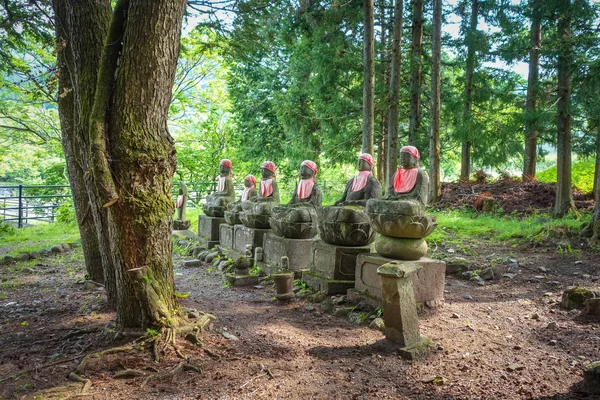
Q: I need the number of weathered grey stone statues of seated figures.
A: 6